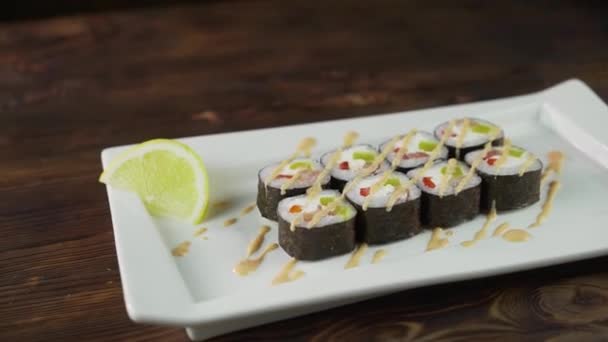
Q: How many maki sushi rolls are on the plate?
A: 8